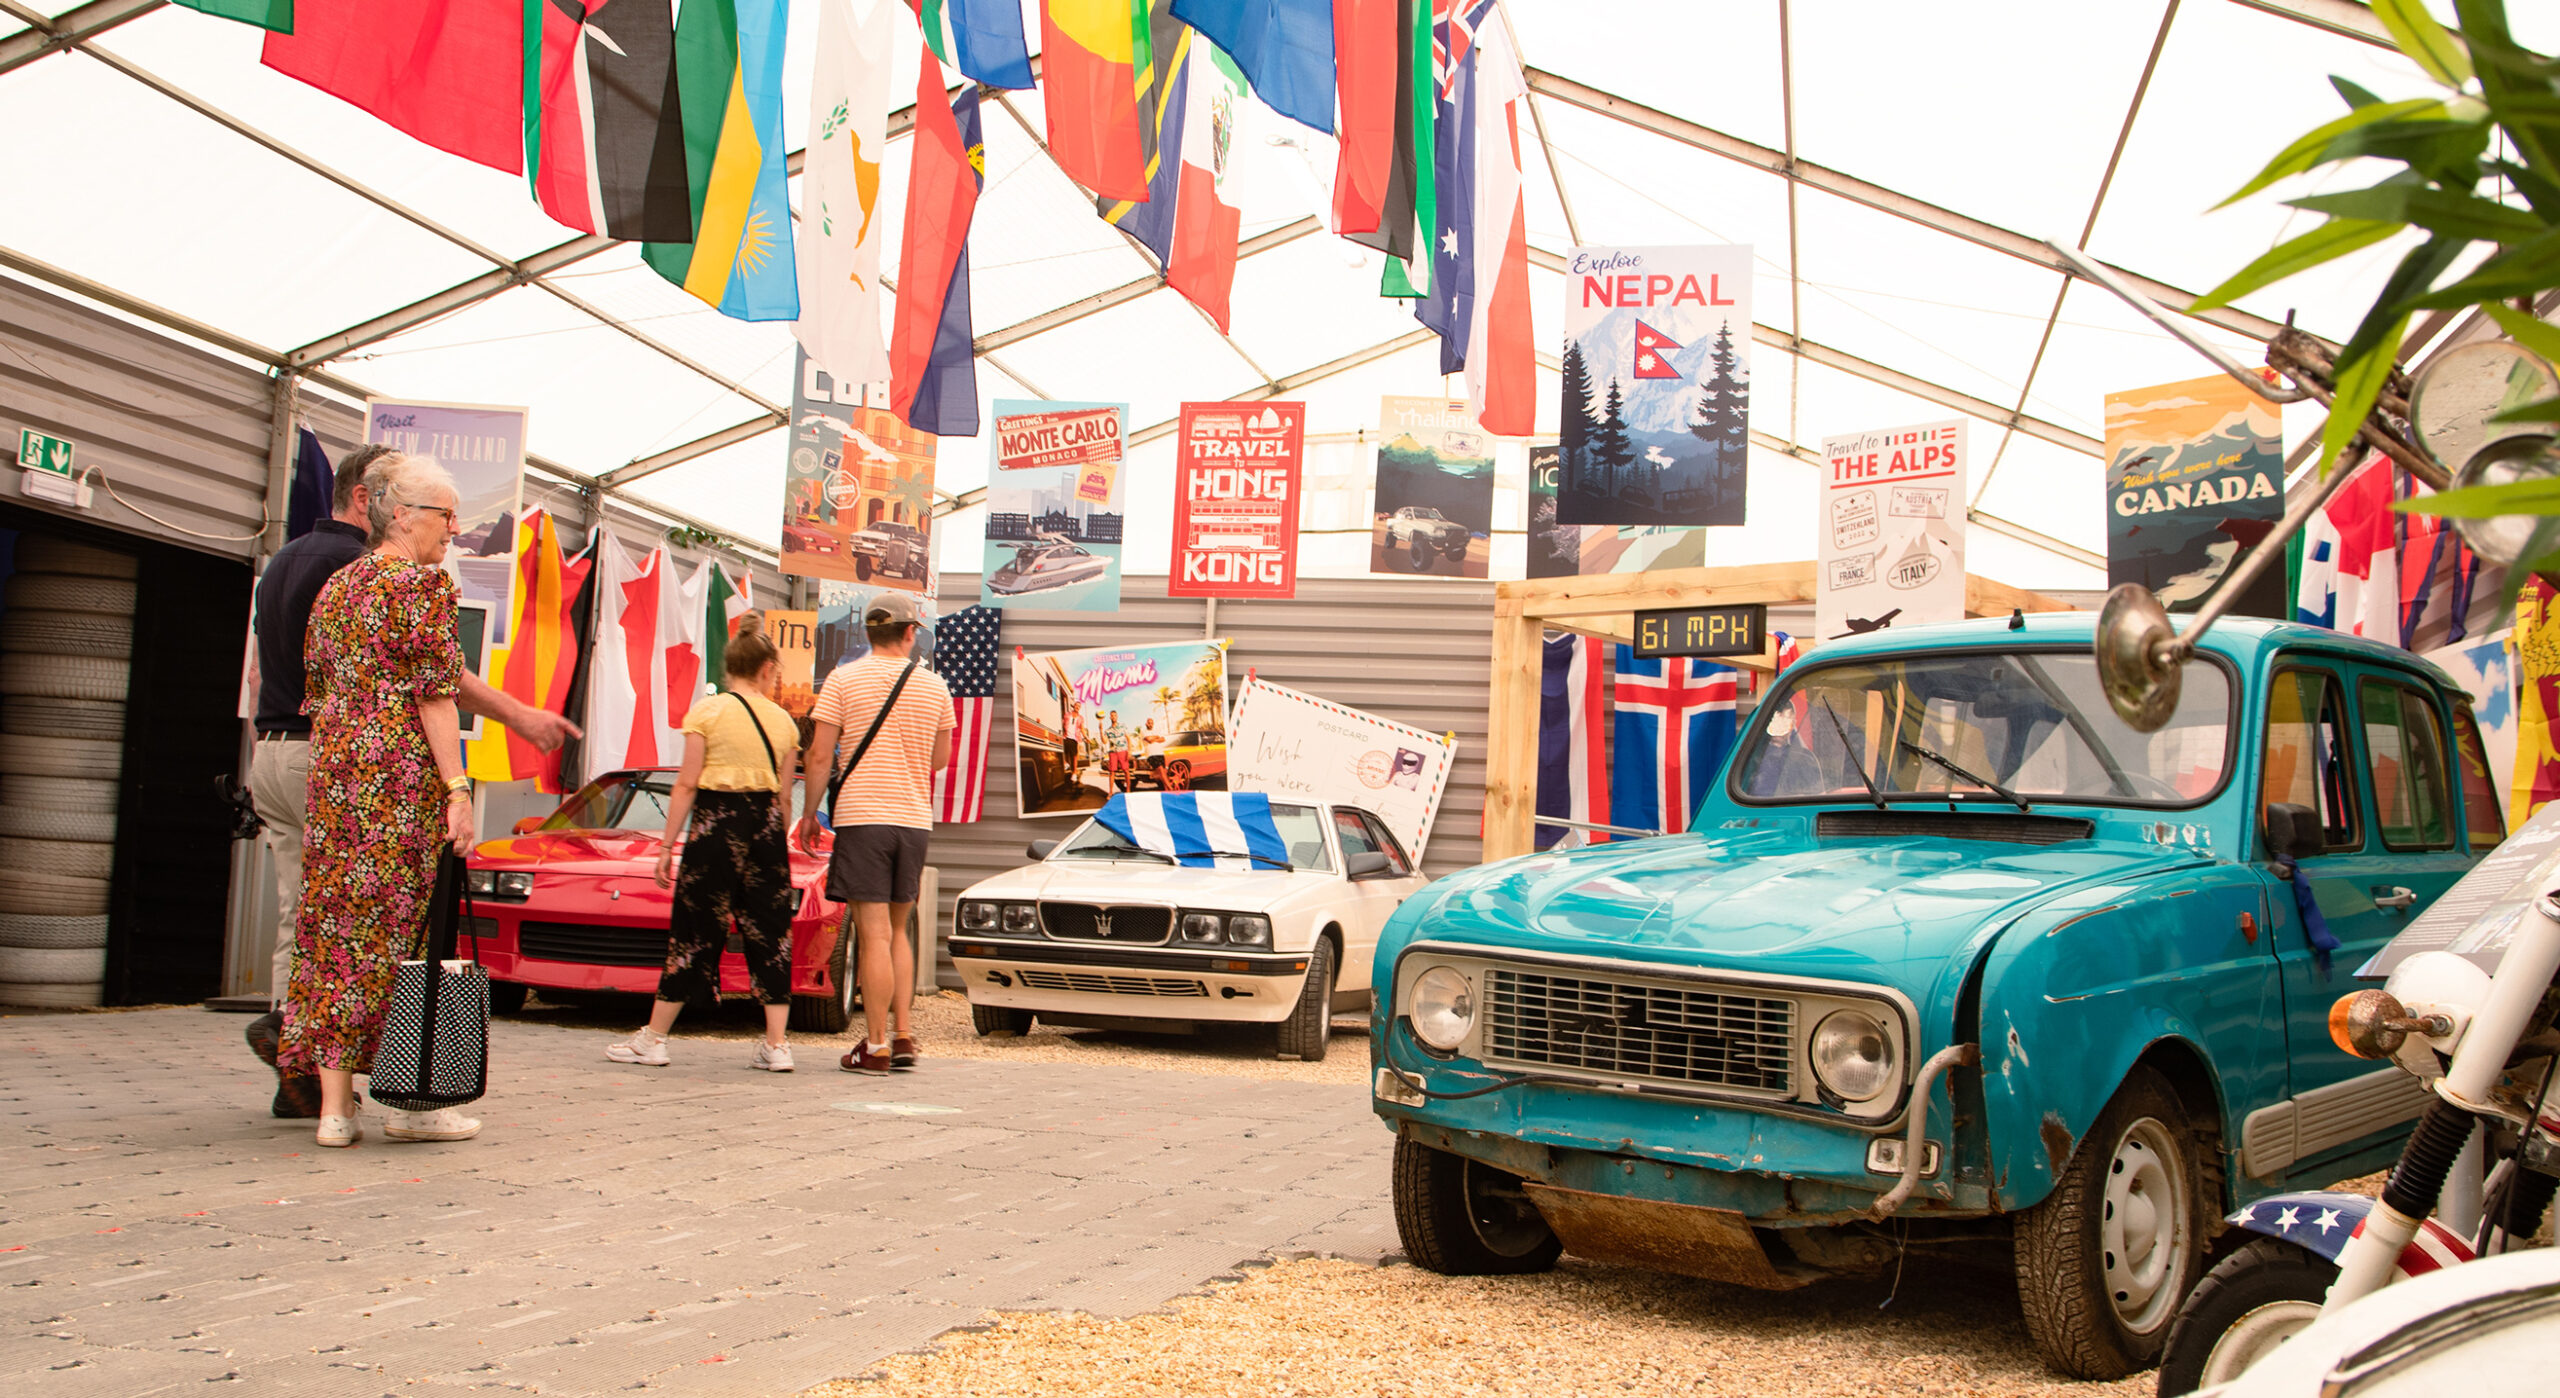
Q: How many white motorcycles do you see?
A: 1